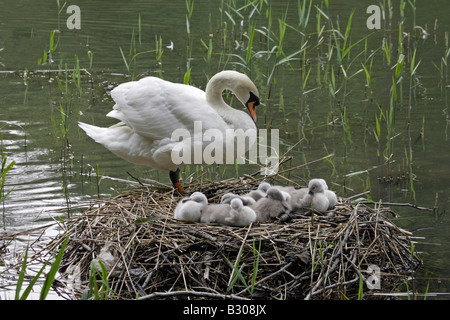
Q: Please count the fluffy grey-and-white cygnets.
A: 7